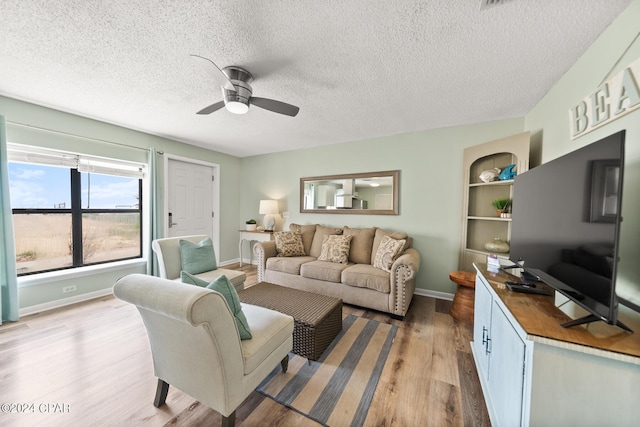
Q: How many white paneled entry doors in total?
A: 1